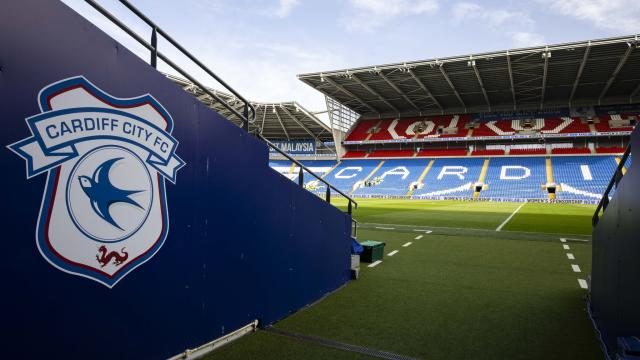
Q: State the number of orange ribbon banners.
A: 0